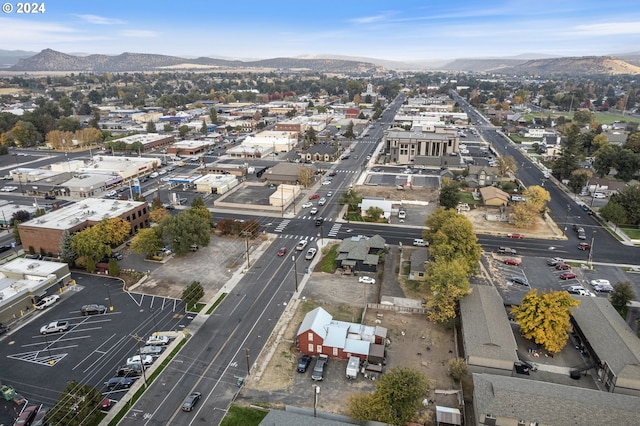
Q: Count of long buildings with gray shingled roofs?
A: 3